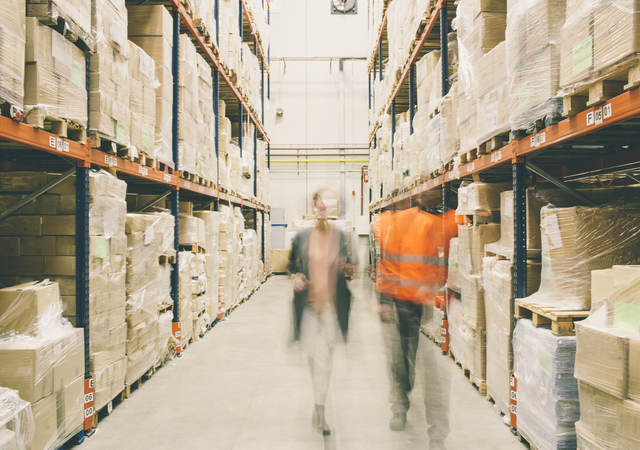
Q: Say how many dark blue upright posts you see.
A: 14